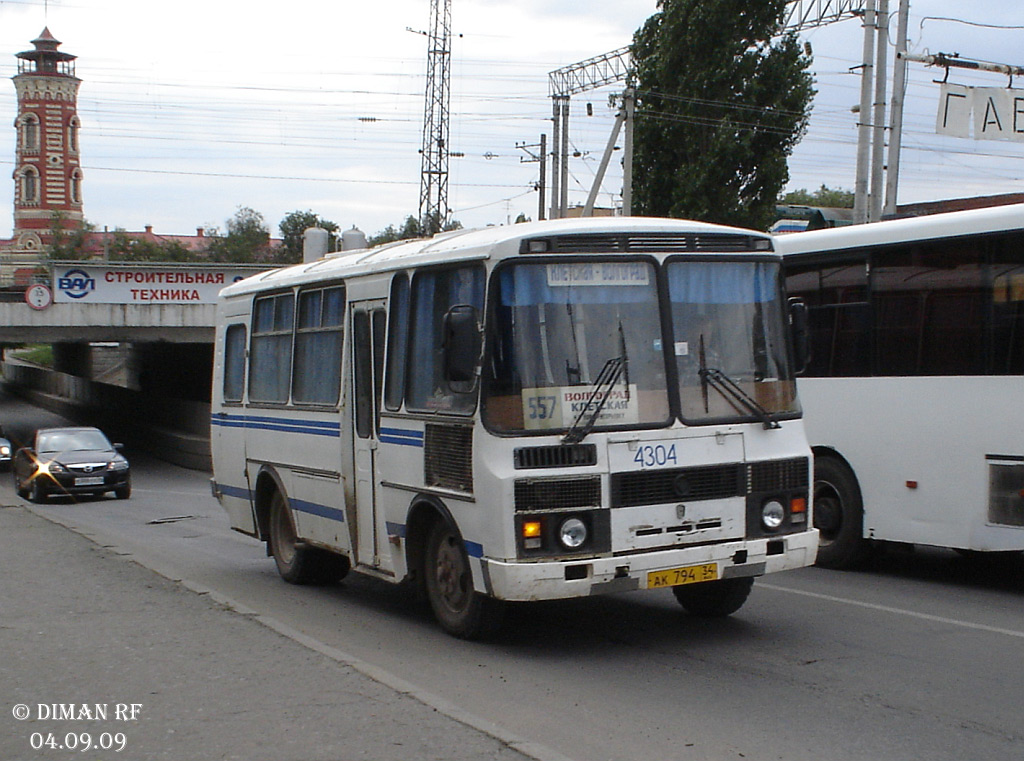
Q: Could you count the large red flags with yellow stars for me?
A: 0